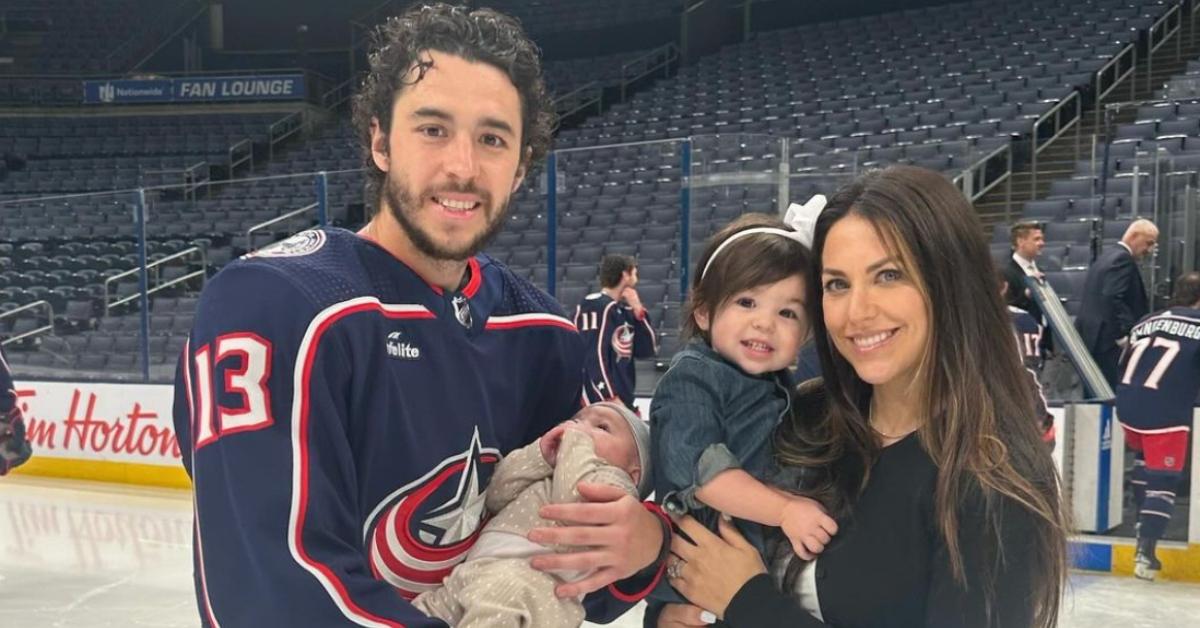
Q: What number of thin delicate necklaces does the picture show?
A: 1